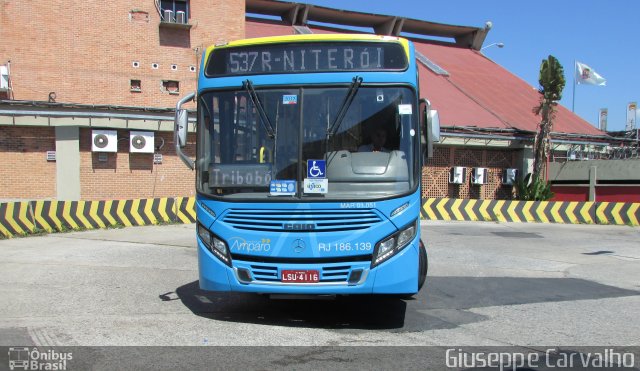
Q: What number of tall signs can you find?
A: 2